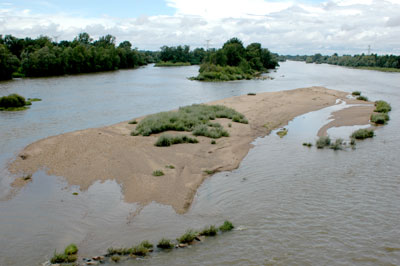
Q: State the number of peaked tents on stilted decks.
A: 0